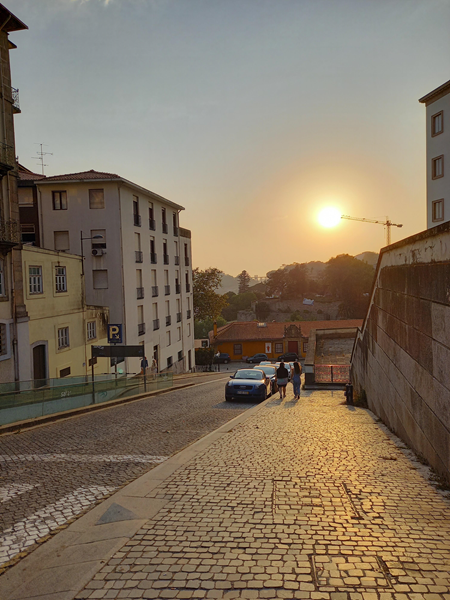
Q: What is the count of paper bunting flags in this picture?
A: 0